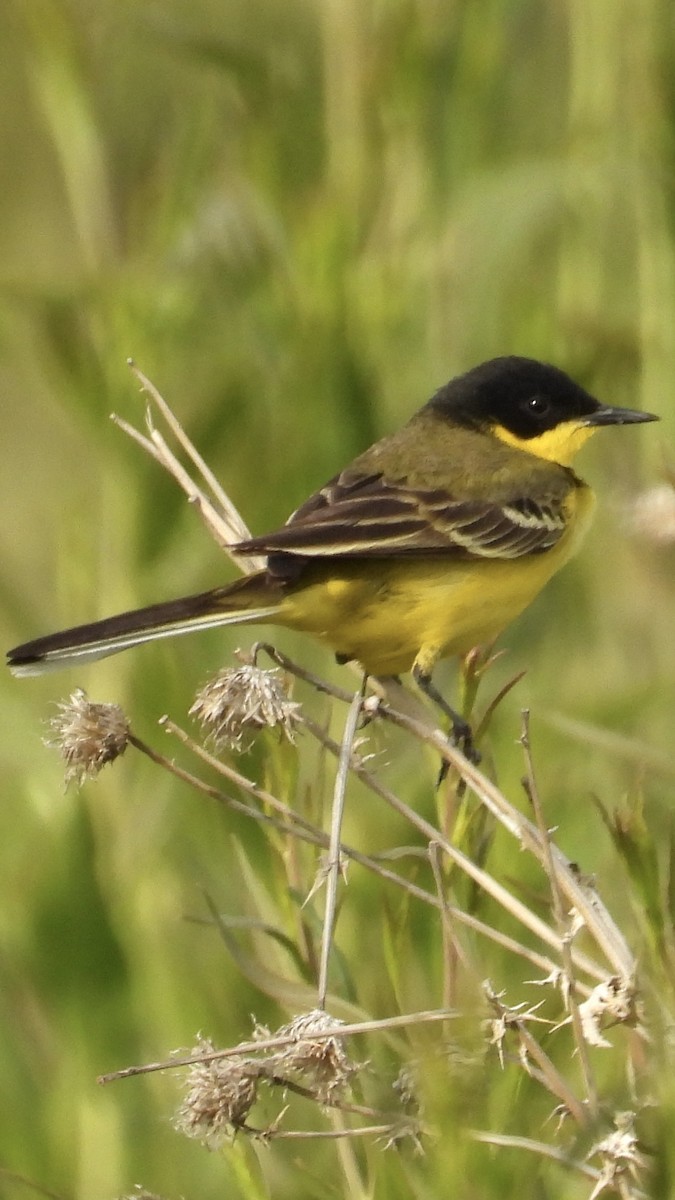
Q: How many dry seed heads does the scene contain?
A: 4